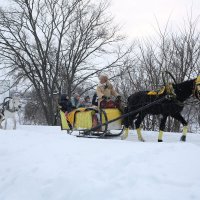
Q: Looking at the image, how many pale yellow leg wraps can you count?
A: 4